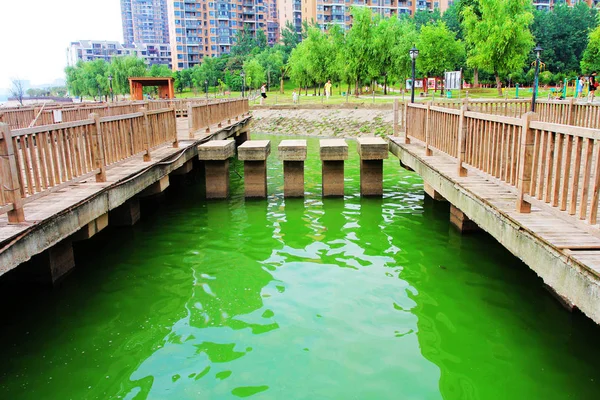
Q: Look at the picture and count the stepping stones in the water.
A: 5